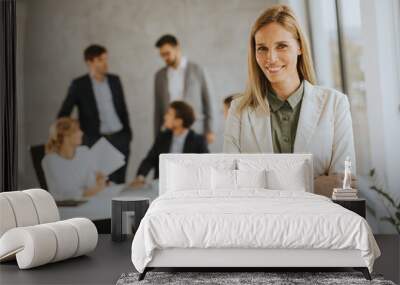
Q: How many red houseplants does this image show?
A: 0